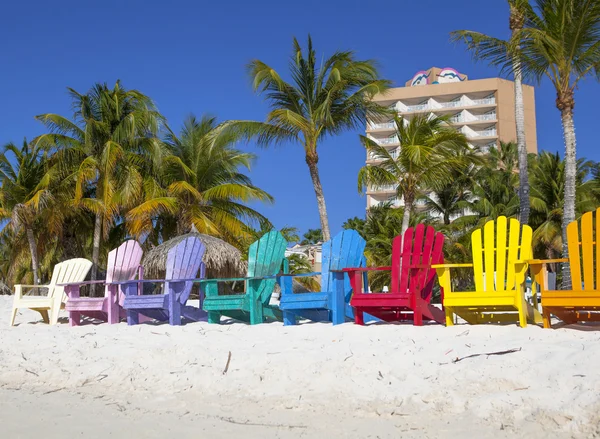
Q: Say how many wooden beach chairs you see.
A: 8